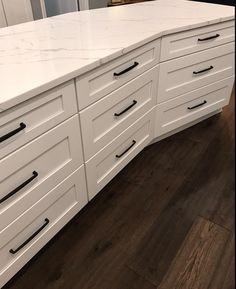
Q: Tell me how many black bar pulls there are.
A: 9